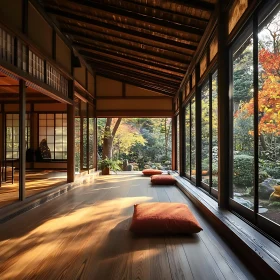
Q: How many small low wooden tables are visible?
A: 1